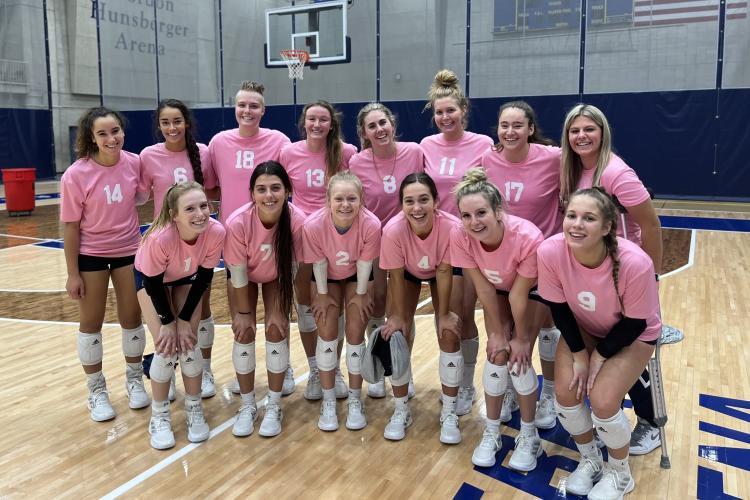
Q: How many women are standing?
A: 14